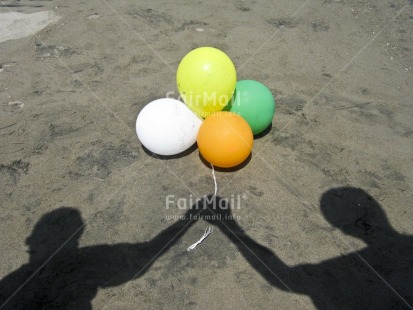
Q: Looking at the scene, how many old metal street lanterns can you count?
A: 0